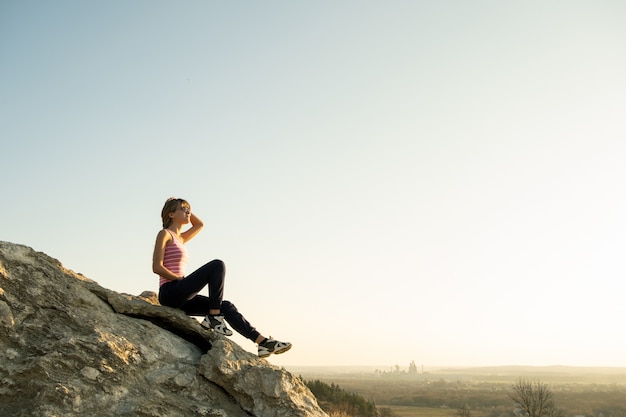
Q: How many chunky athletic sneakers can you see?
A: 2